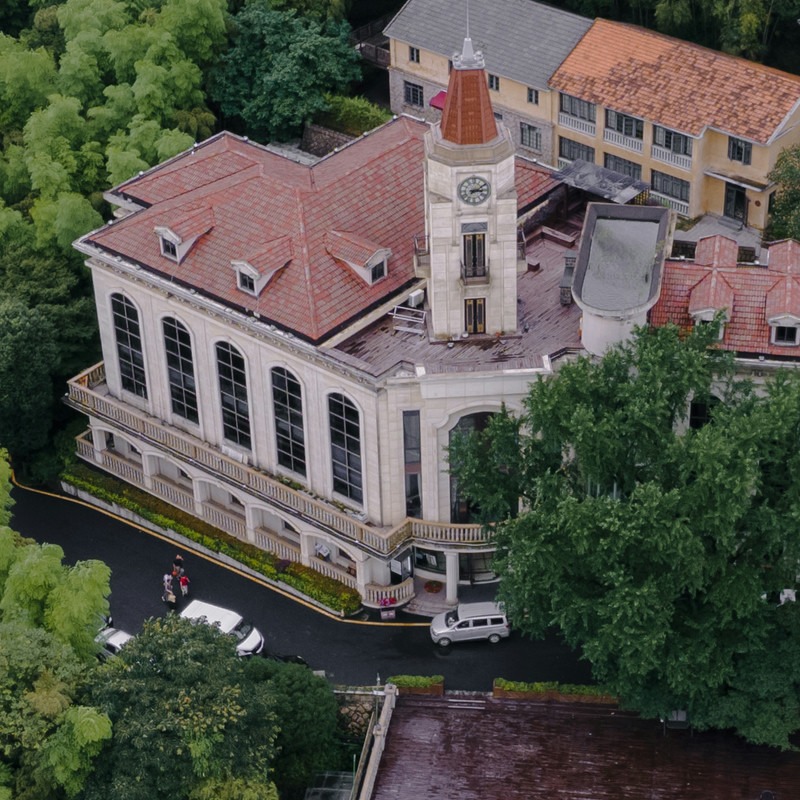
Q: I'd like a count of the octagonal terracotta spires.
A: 1